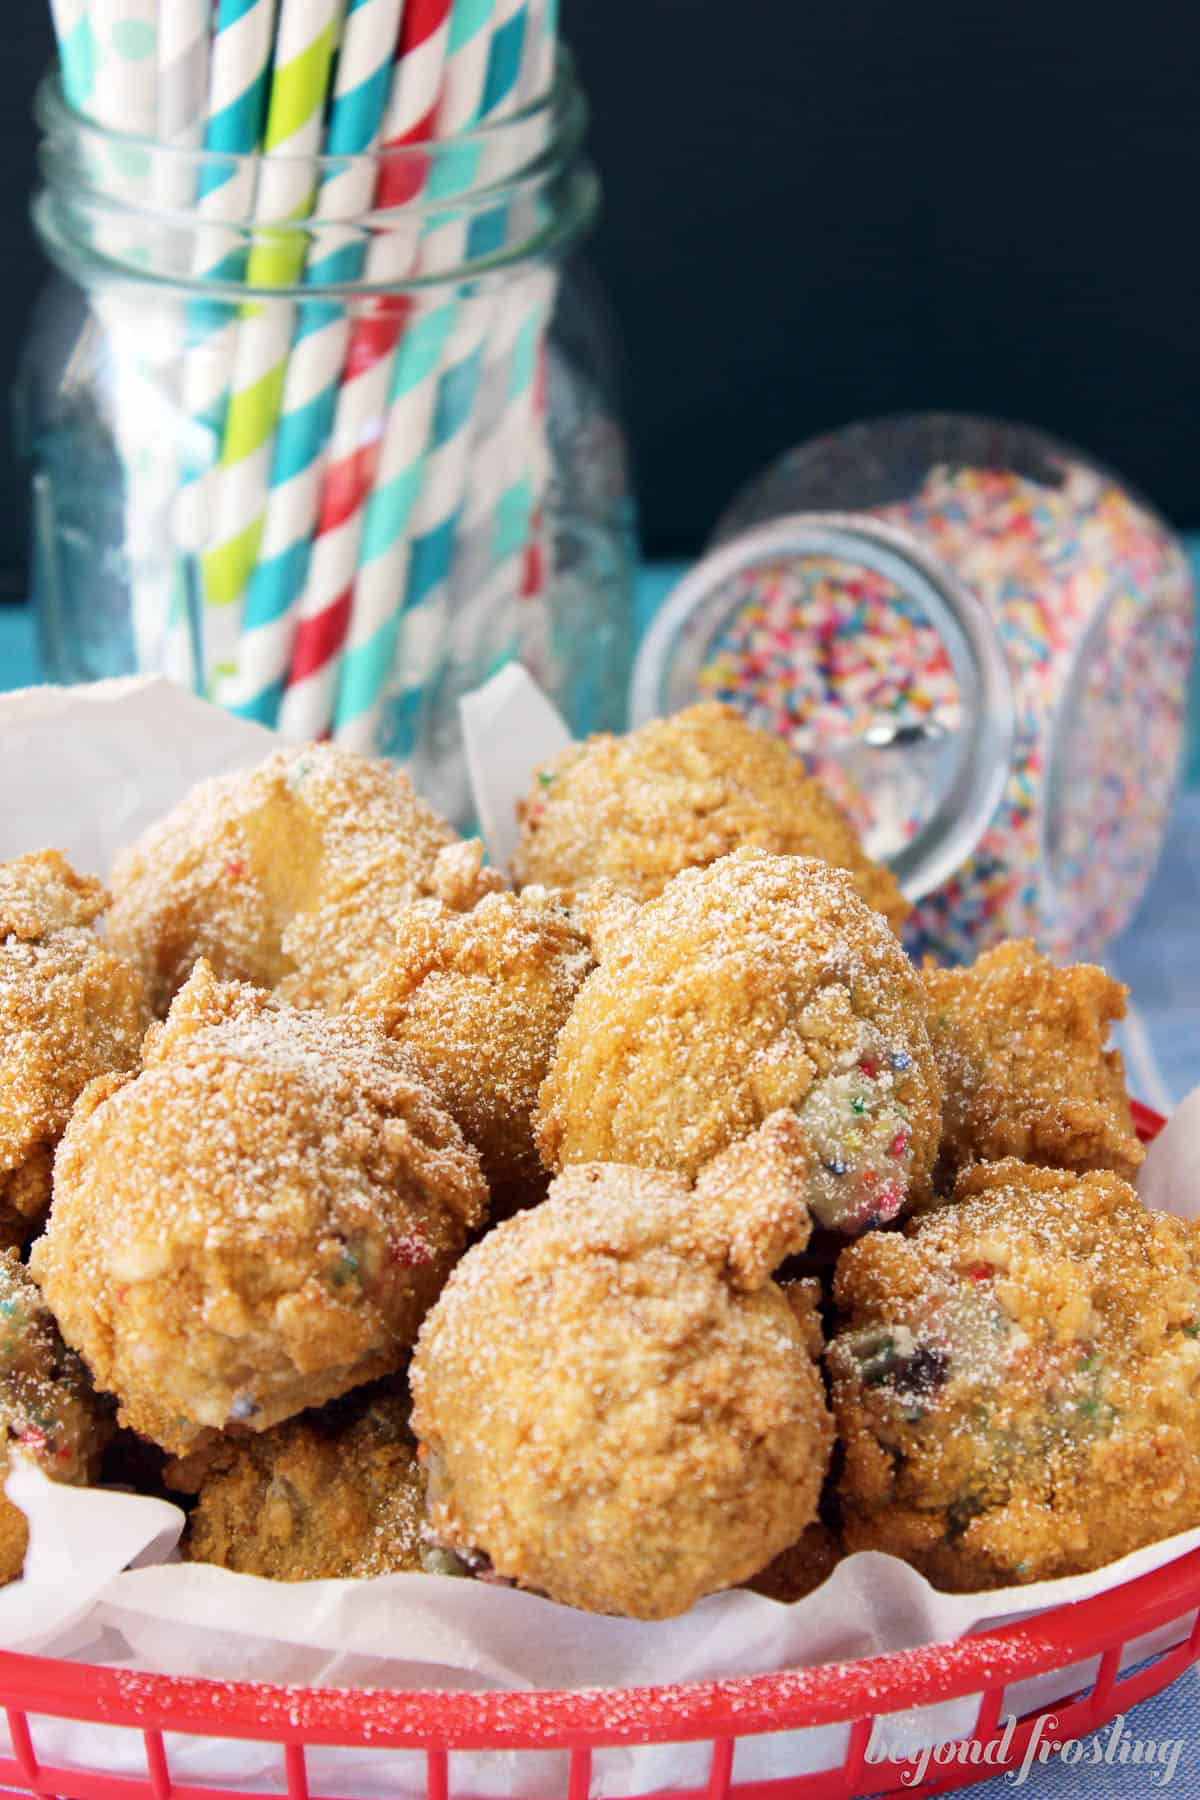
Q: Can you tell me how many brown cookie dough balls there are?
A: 11